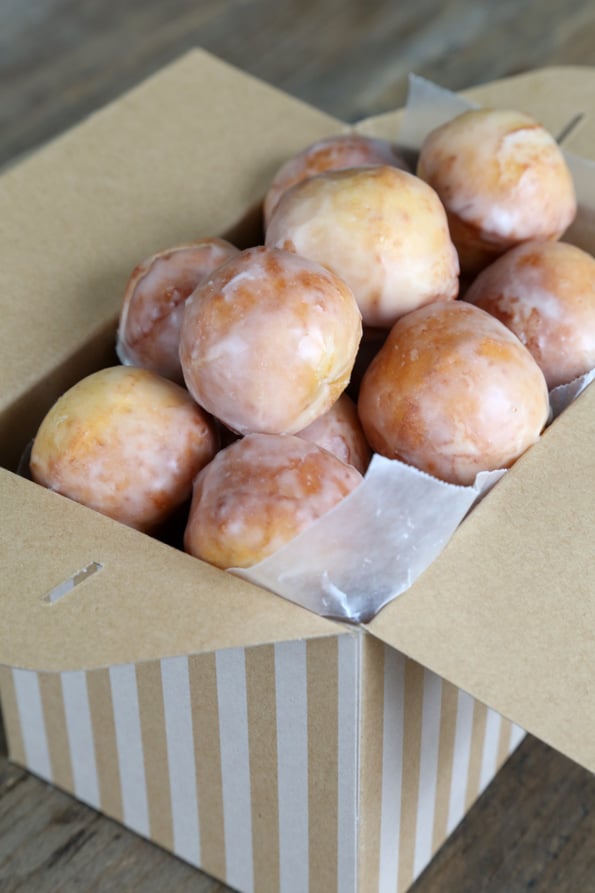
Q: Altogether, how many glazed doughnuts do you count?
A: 10